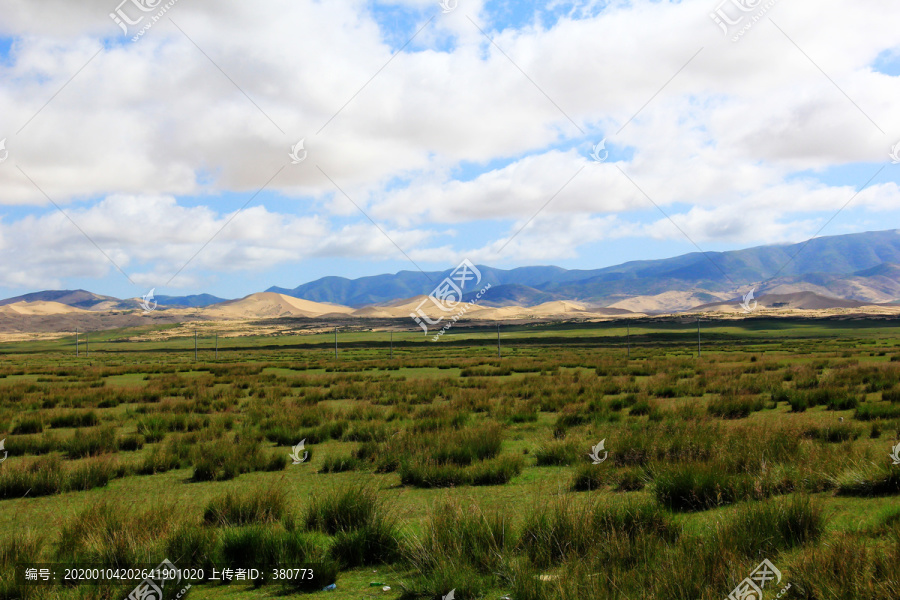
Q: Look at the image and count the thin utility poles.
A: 9